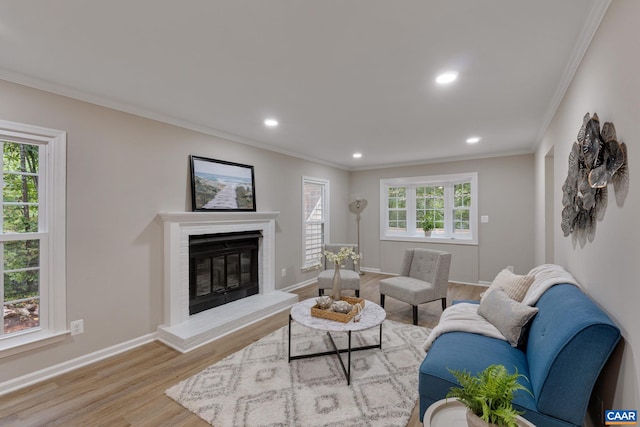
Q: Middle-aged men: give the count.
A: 0